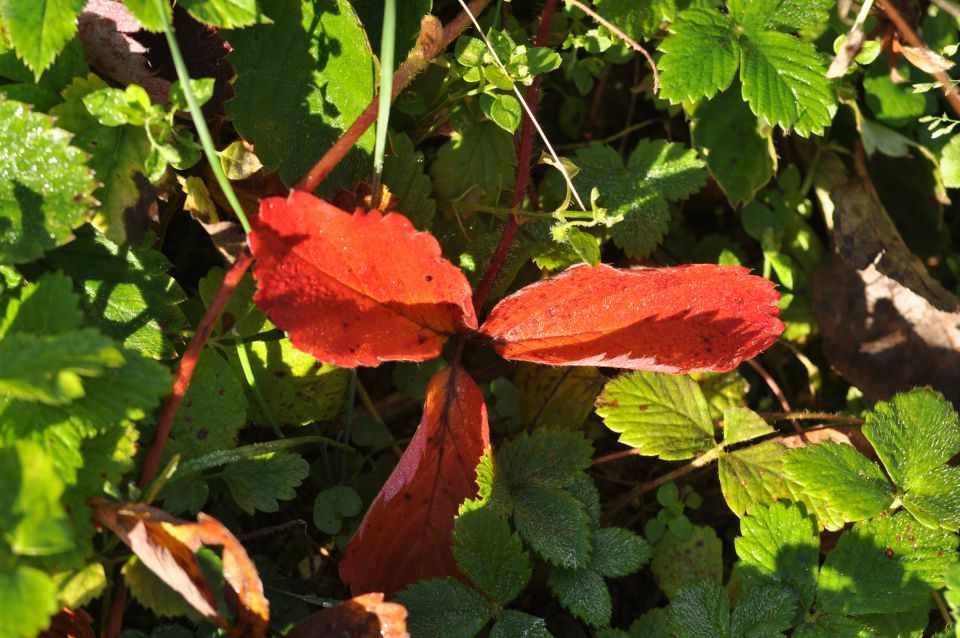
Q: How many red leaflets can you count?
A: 3